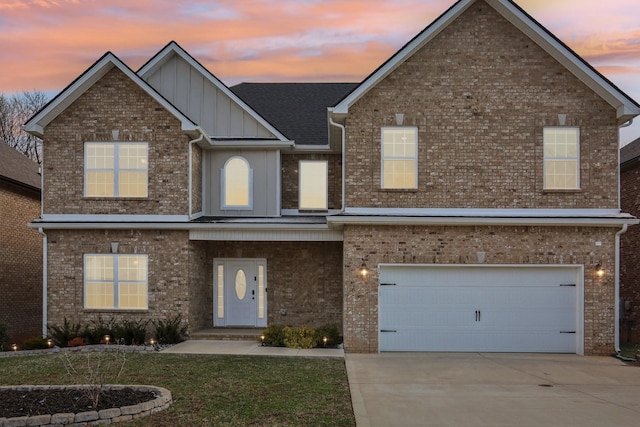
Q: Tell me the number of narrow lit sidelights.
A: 2